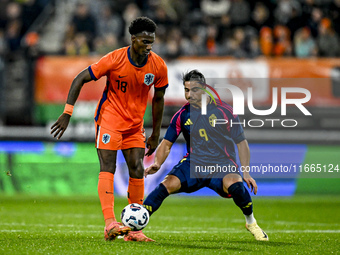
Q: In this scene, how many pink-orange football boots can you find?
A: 2